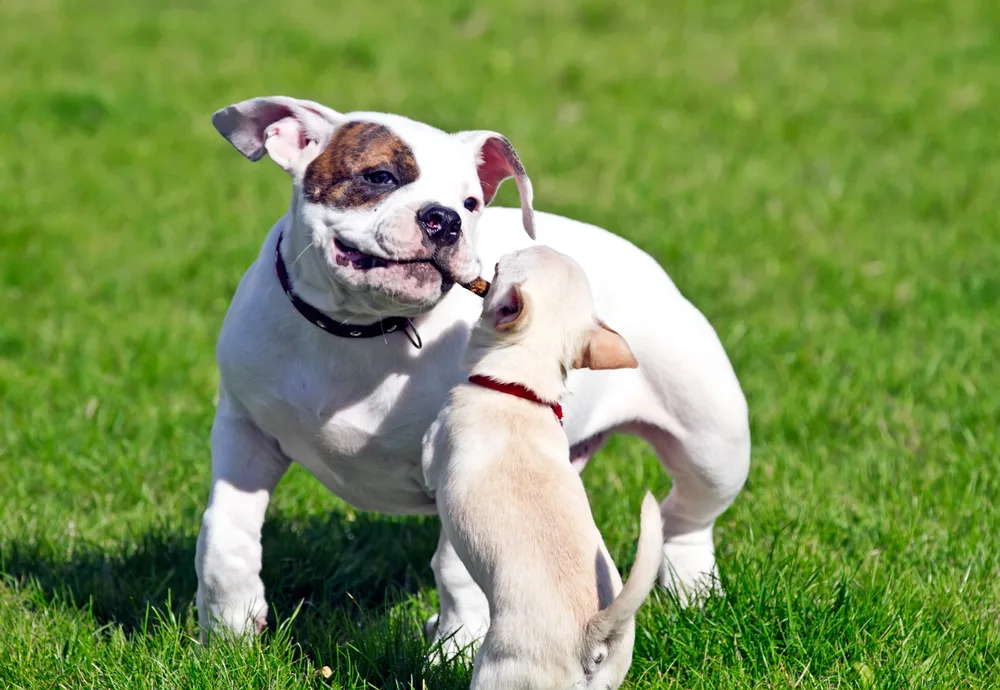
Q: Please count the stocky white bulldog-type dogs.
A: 1